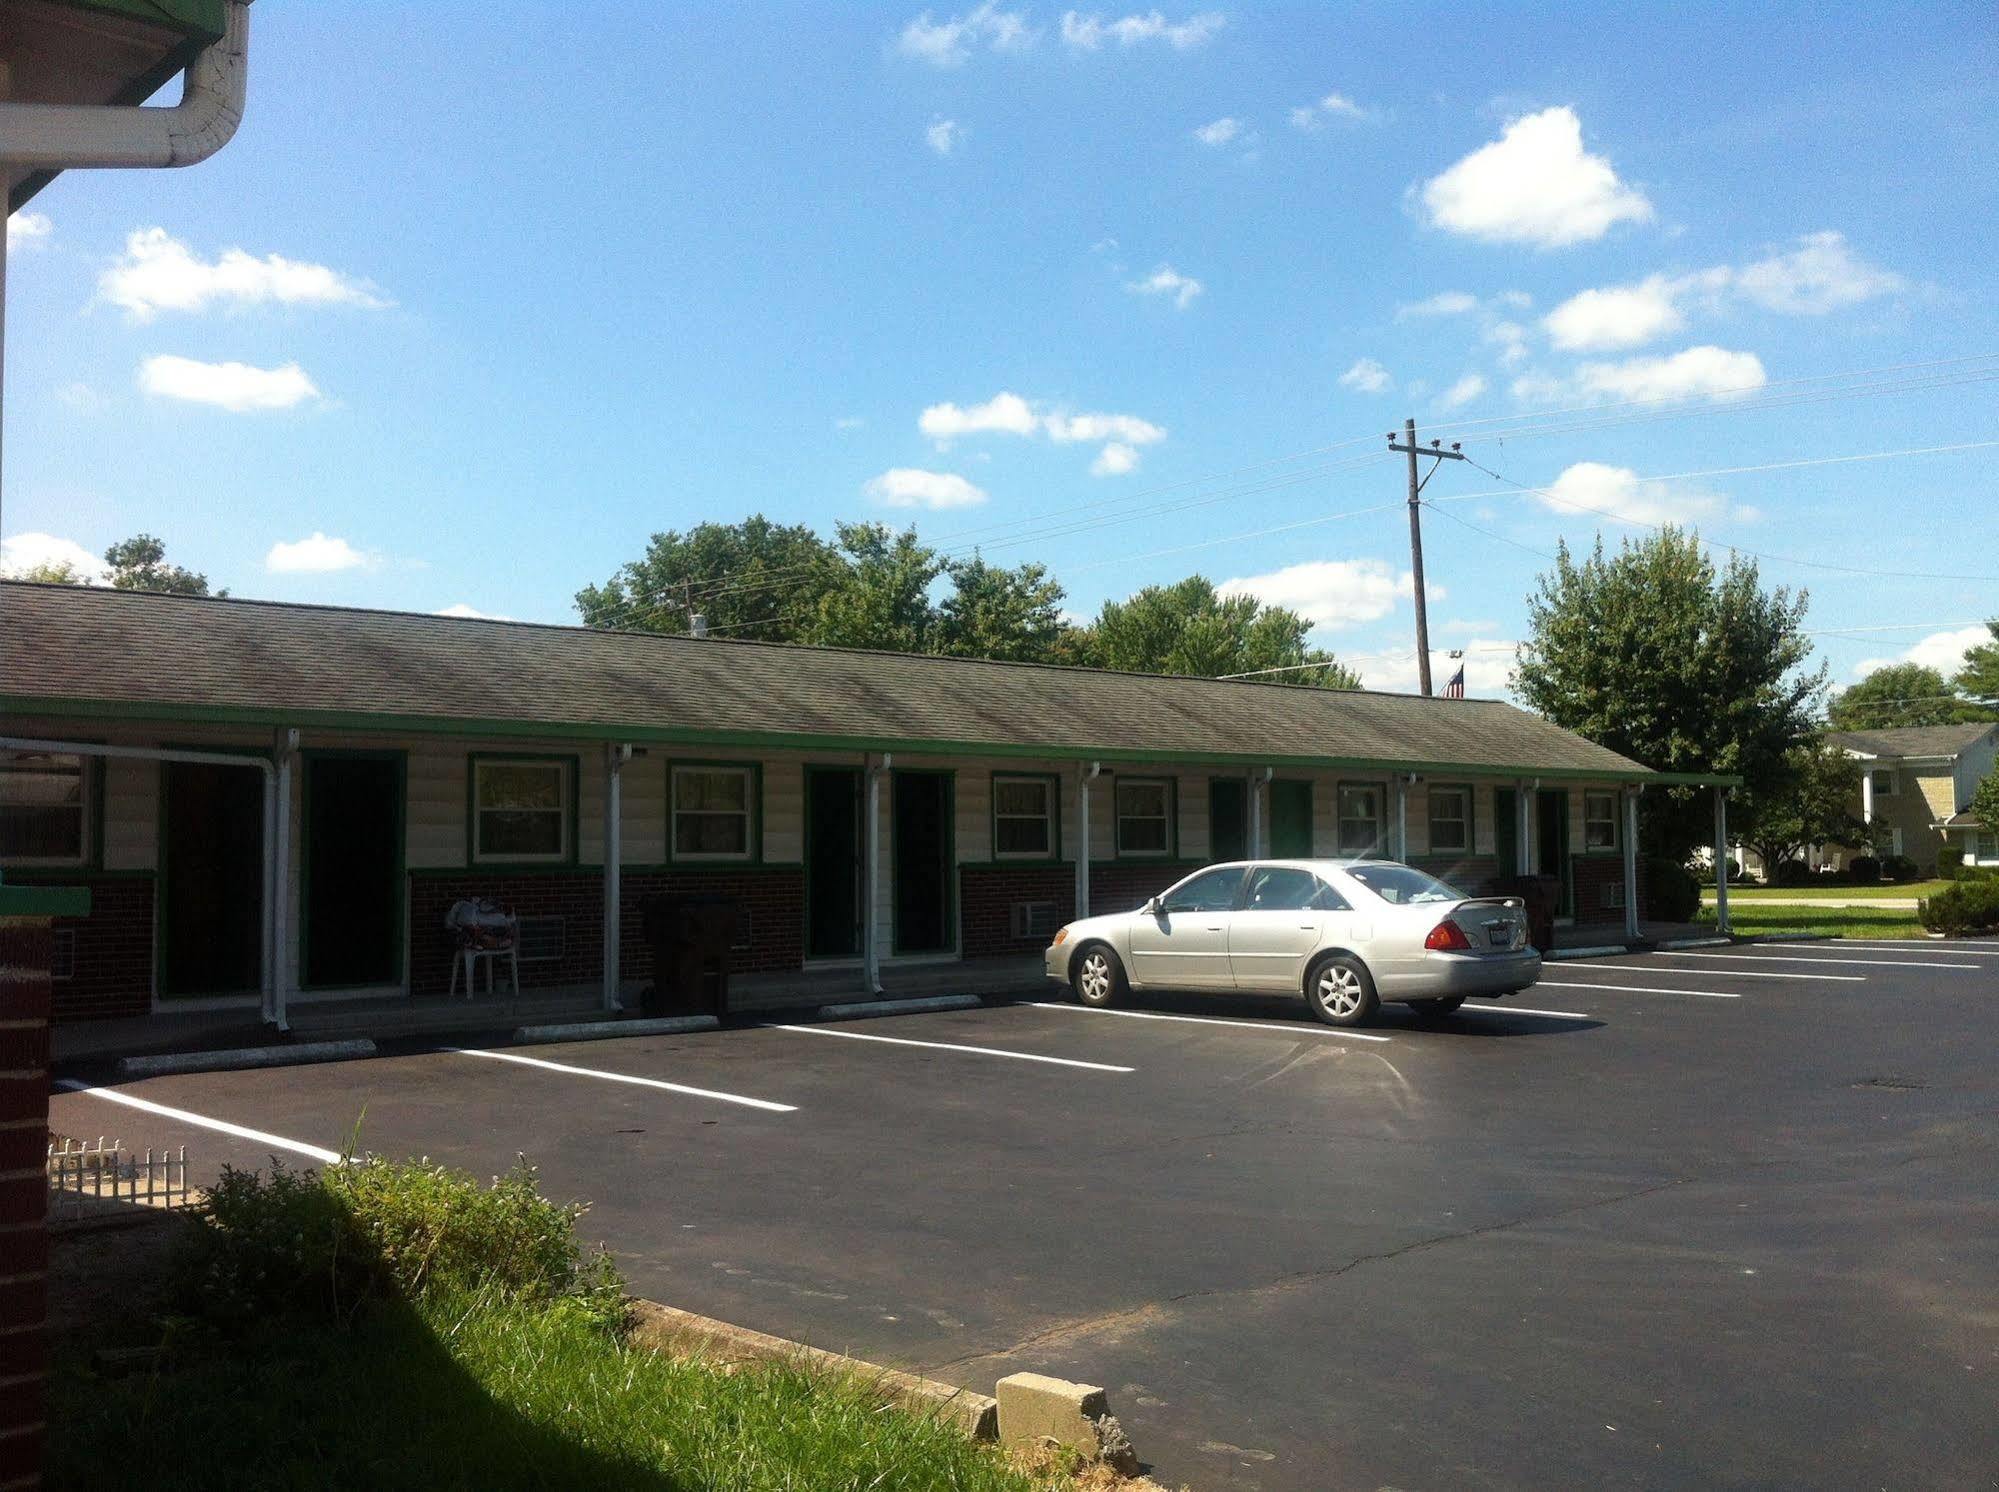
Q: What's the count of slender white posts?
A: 9